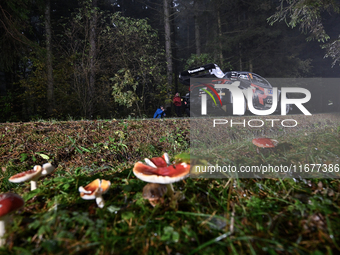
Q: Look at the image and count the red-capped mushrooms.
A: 5